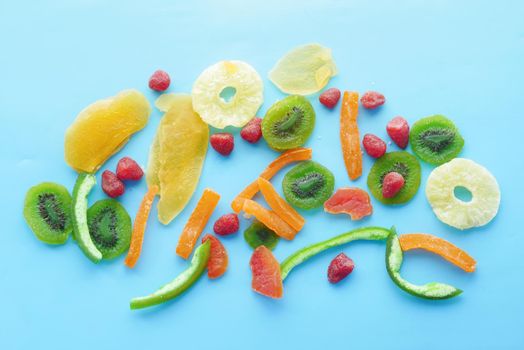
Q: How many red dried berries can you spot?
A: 12